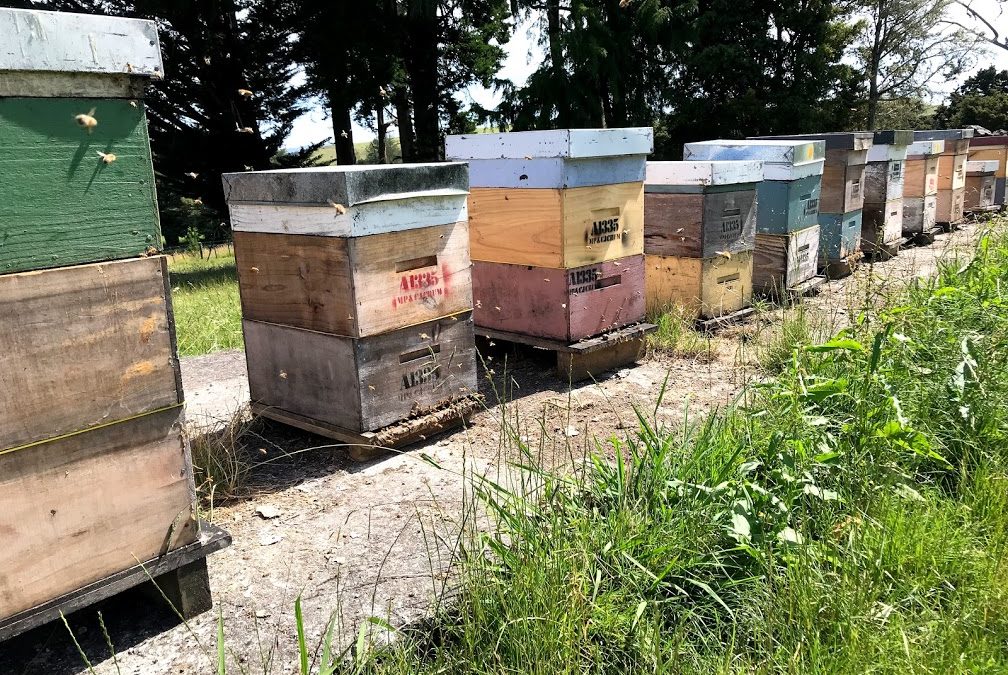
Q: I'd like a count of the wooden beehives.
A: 11